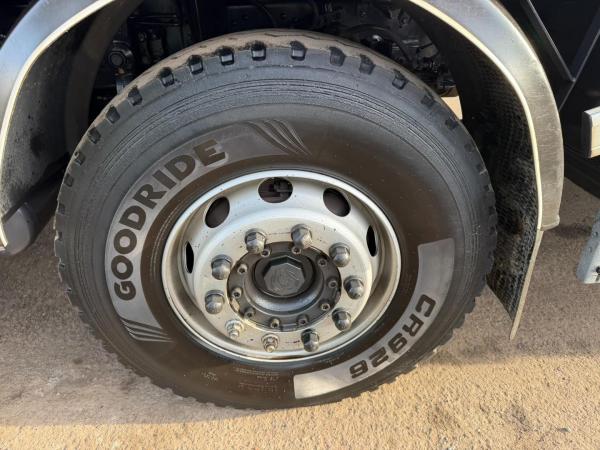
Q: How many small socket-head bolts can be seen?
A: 10